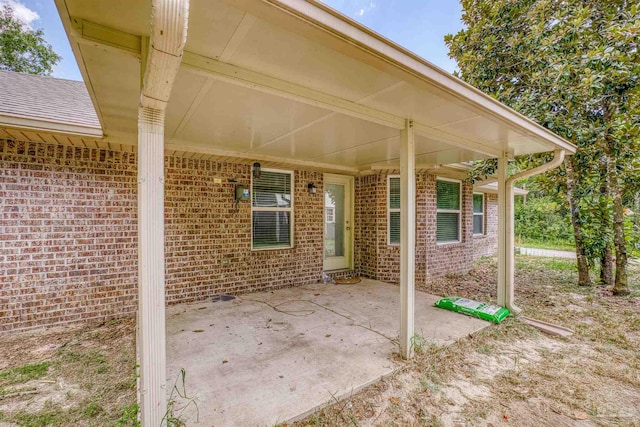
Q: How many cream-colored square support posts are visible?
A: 3